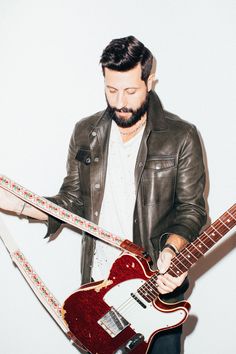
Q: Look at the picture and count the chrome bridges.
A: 1